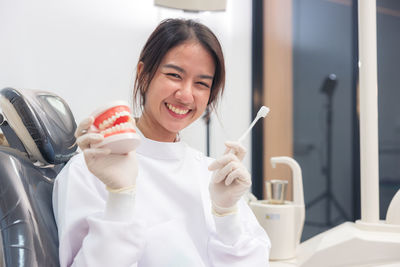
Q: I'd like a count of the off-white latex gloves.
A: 2